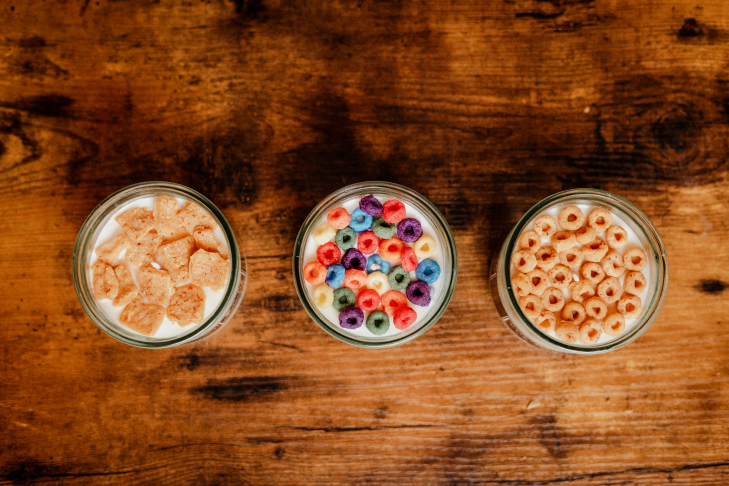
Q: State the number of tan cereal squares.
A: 13